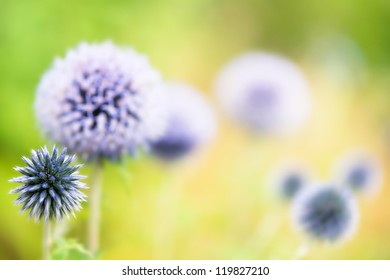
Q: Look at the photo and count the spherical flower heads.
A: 7